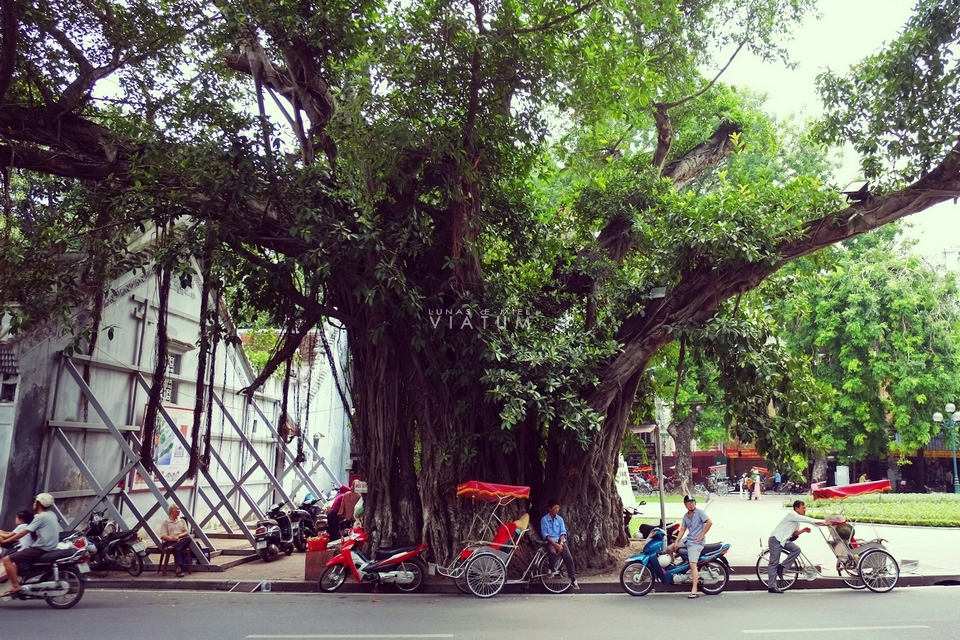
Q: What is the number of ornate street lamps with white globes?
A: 1